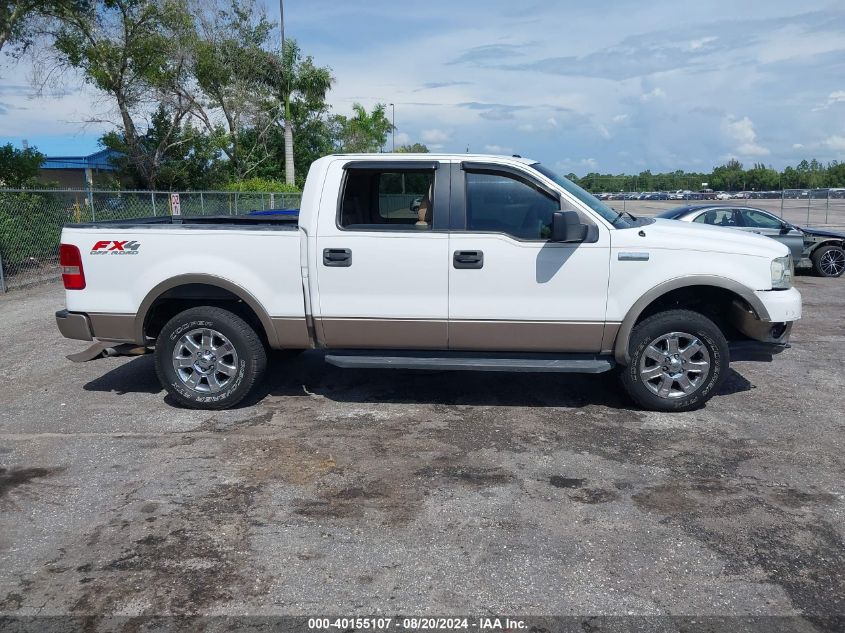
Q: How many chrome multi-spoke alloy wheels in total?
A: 2